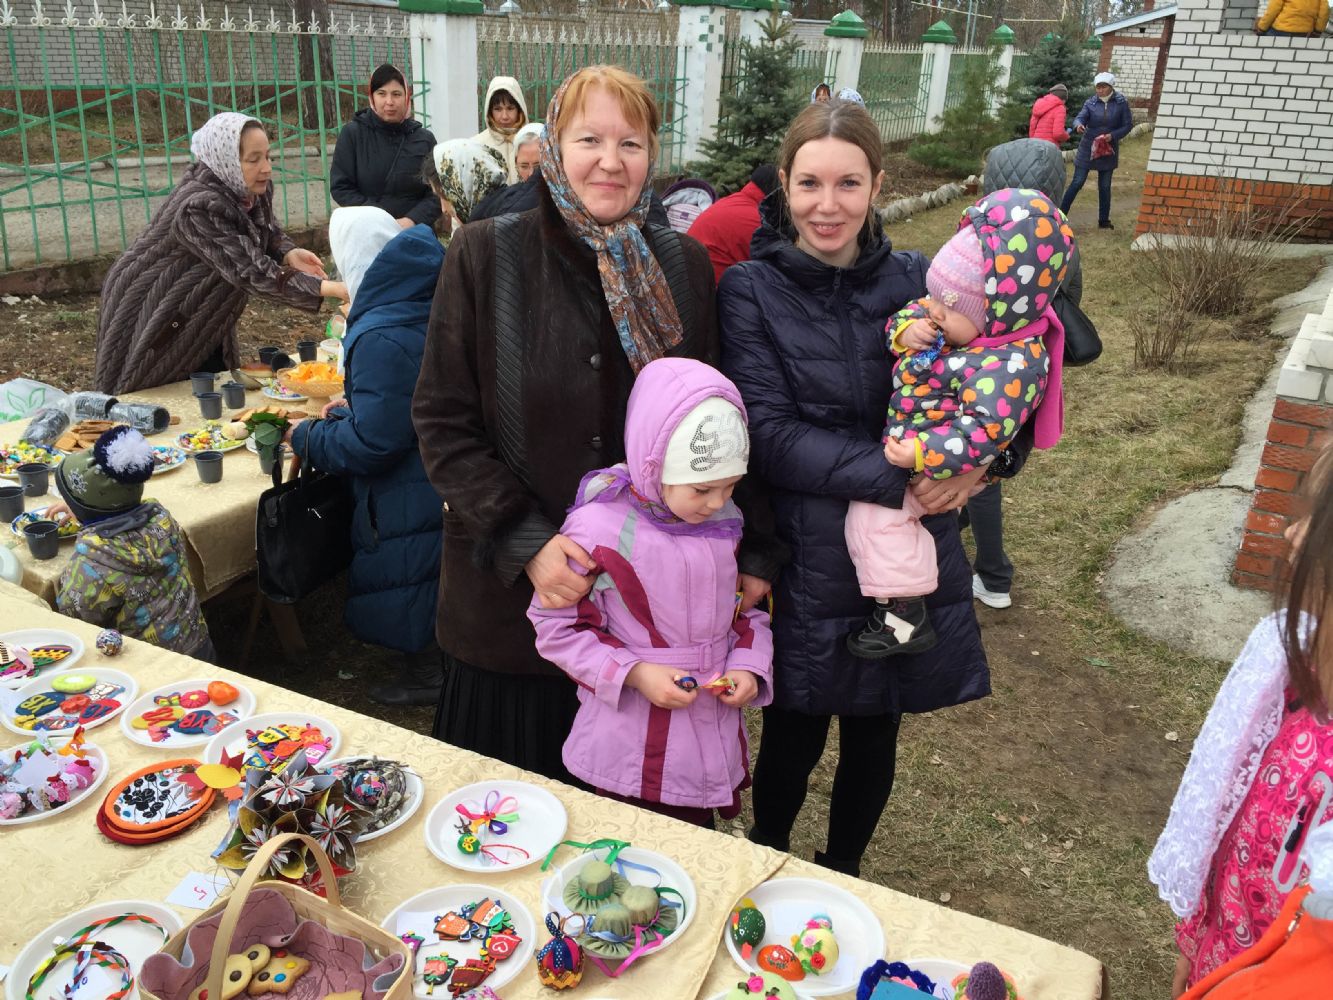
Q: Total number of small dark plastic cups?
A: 11